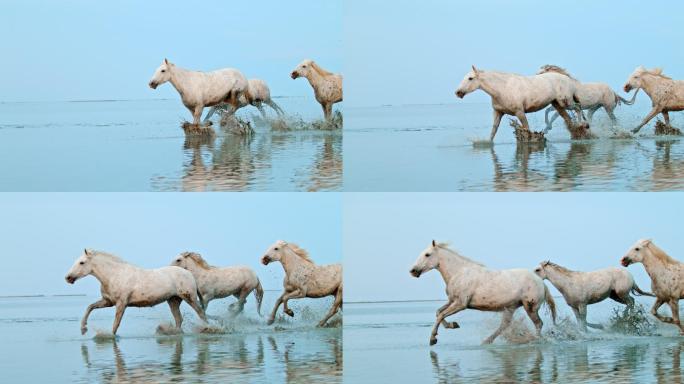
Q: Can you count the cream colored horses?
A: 12